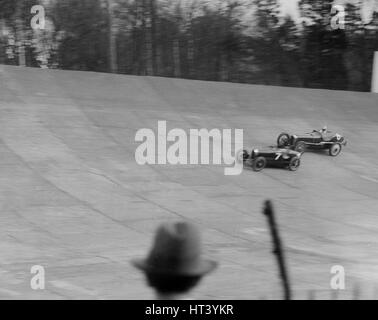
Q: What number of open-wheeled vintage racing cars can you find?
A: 2